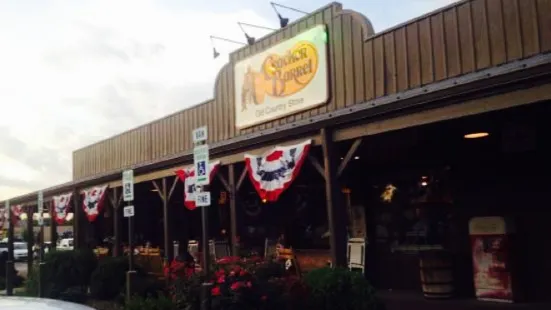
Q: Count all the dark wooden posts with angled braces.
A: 4